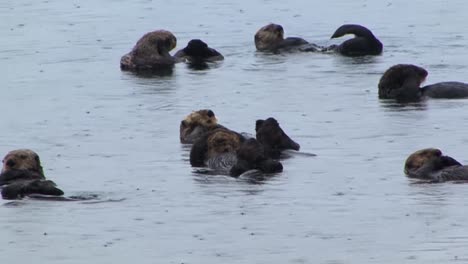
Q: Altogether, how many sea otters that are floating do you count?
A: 7